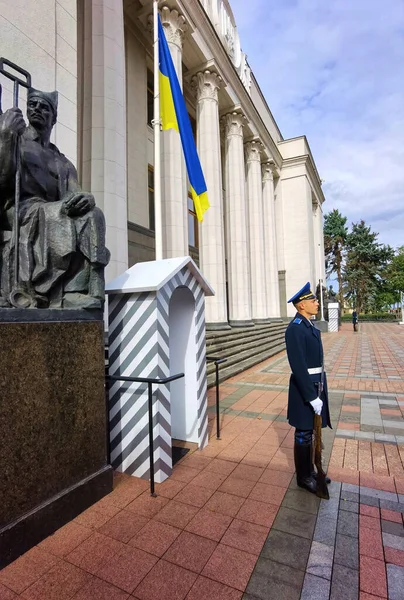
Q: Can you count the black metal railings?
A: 2